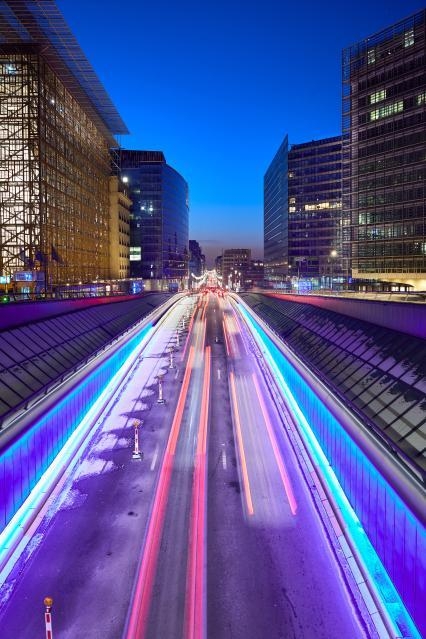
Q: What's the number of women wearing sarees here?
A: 0